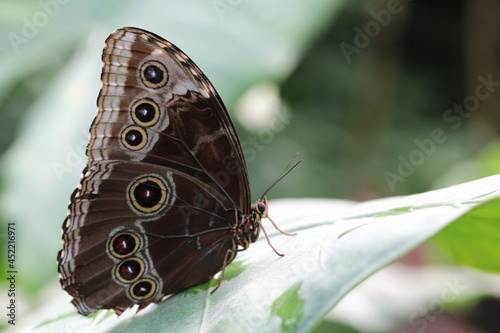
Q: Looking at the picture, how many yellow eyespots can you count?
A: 7